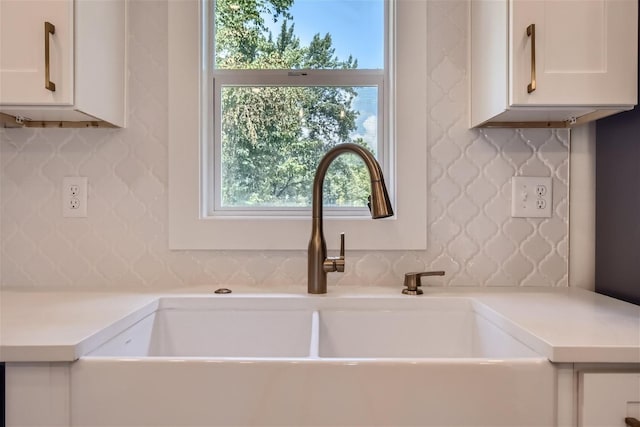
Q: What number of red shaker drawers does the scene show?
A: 0